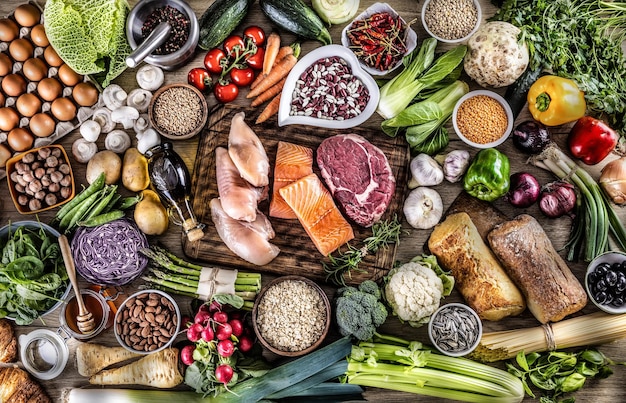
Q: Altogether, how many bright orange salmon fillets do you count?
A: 2